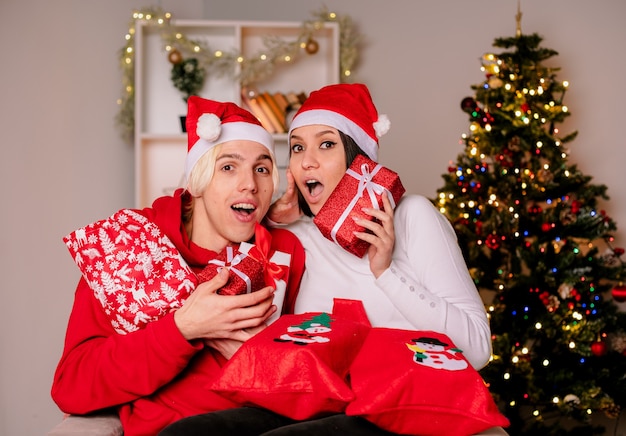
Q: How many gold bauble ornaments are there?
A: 2